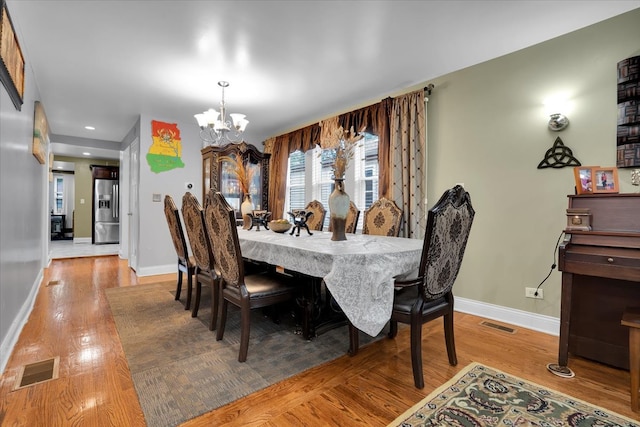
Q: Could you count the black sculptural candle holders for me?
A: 2